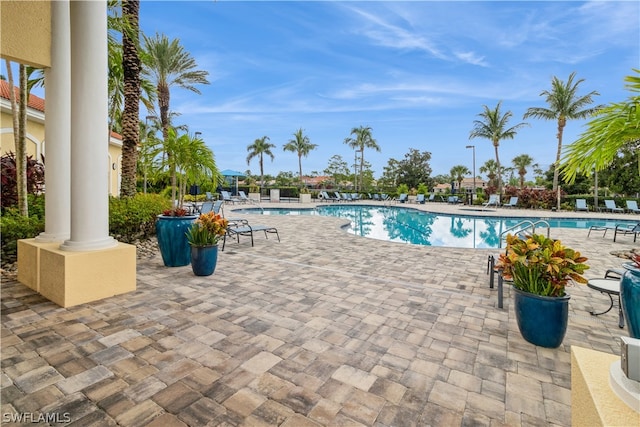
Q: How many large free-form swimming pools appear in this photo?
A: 1